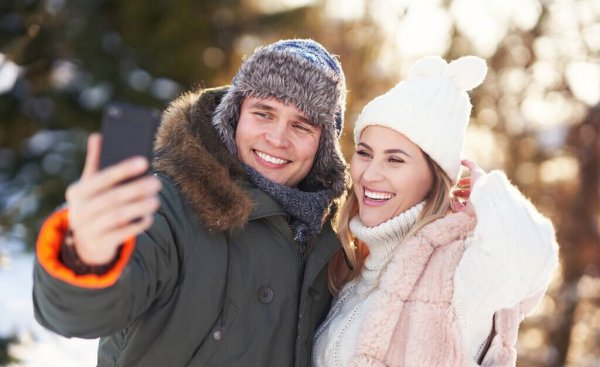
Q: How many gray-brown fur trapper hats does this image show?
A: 1